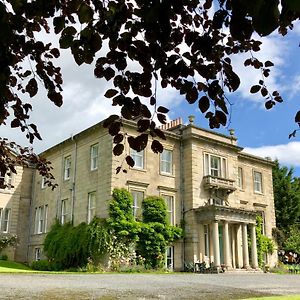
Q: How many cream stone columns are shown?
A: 4